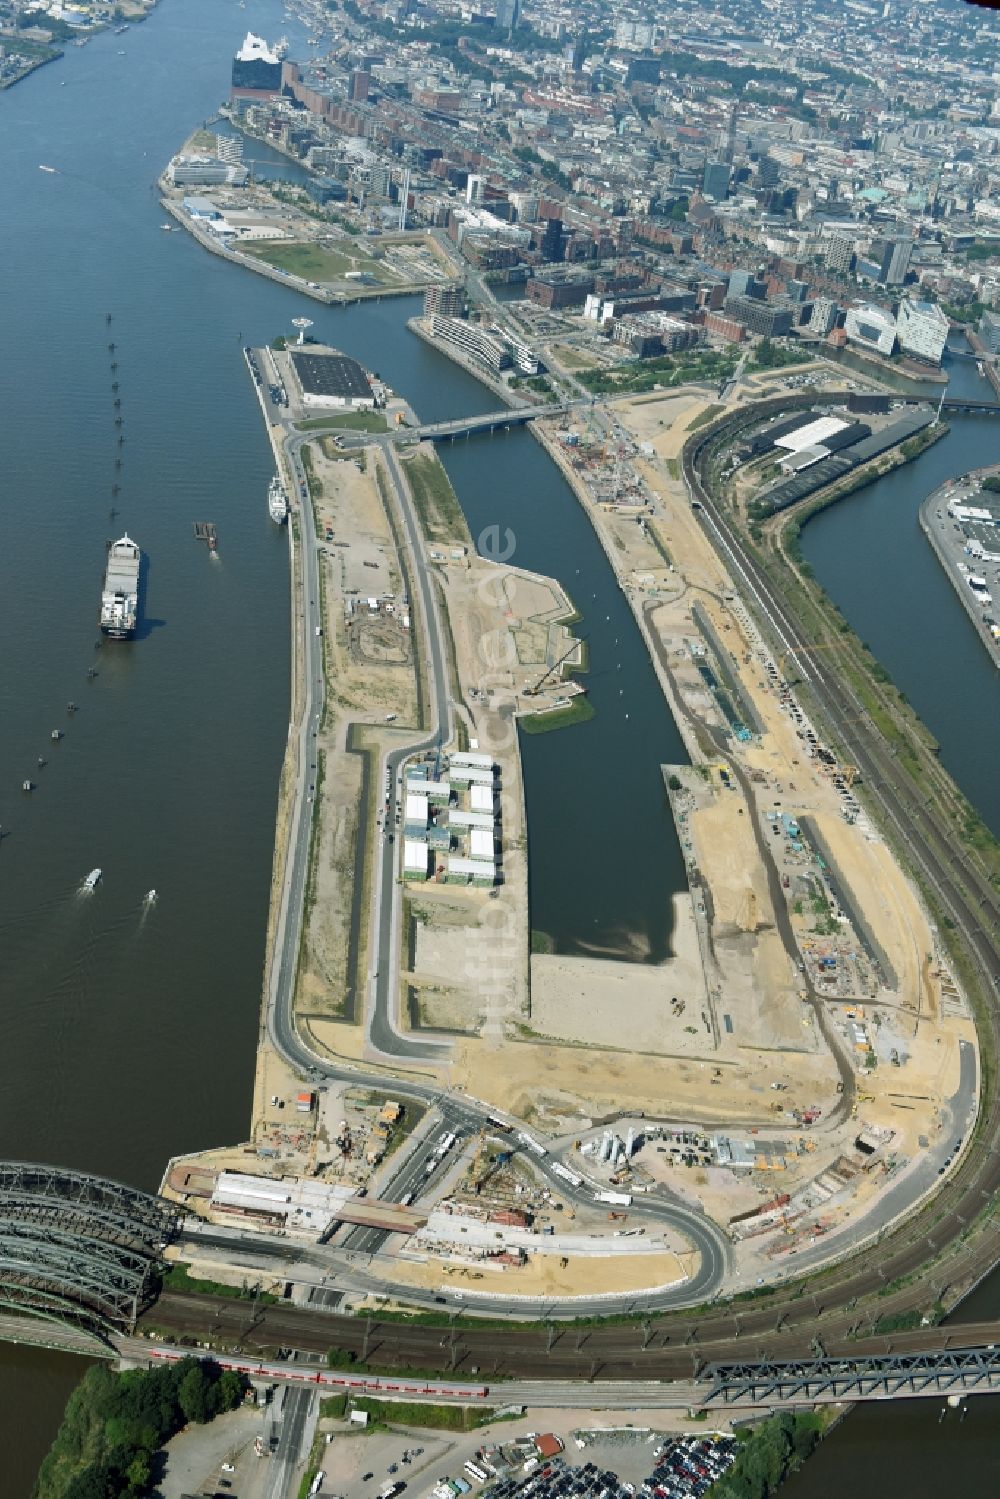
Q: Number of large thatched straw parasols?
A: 0